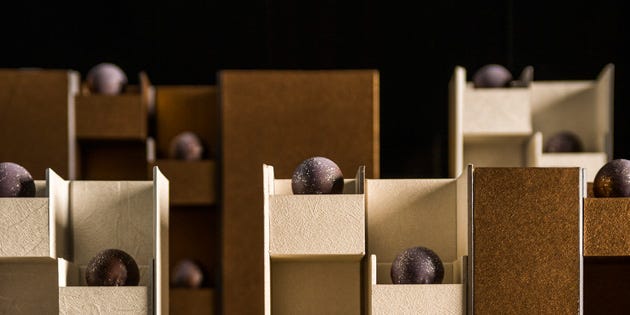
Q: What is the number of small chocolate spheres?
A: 10